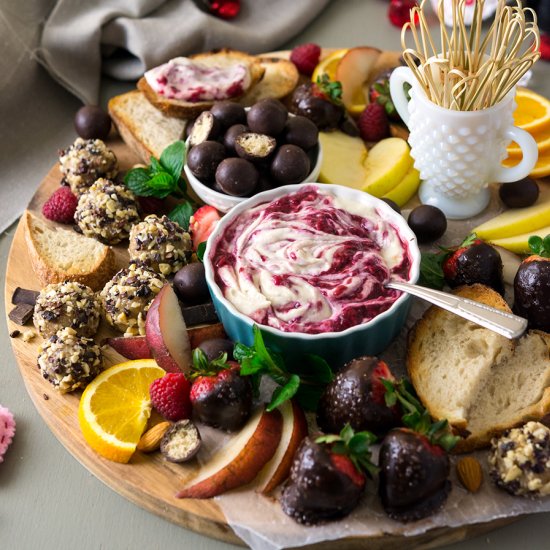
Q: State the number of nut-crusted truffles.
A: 7